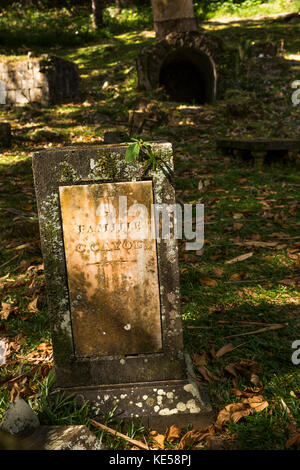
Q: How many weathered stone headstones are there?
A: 1